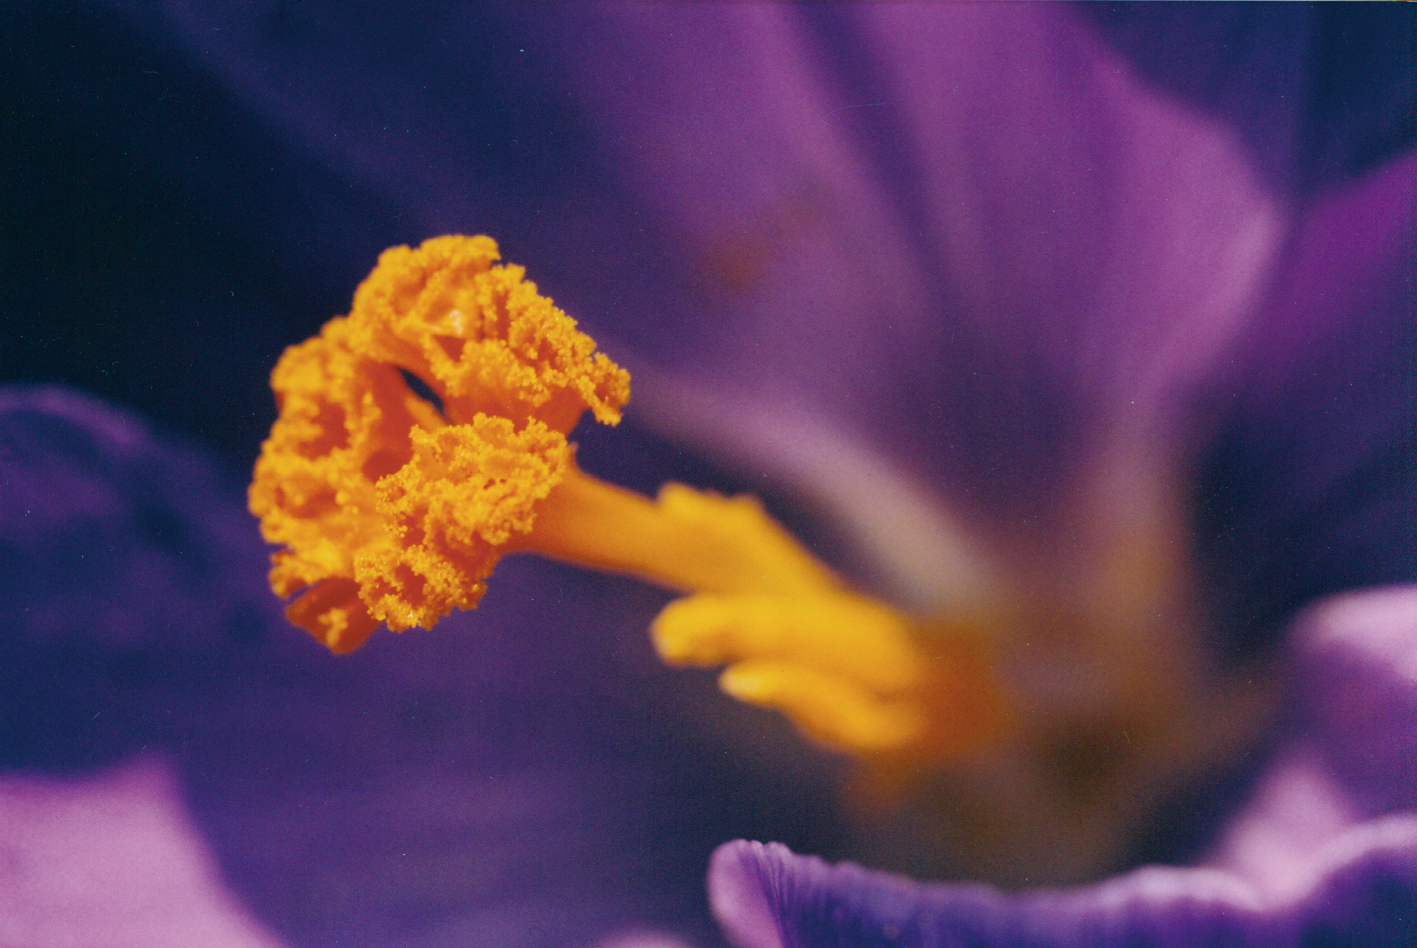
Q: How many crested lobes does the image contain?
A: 3